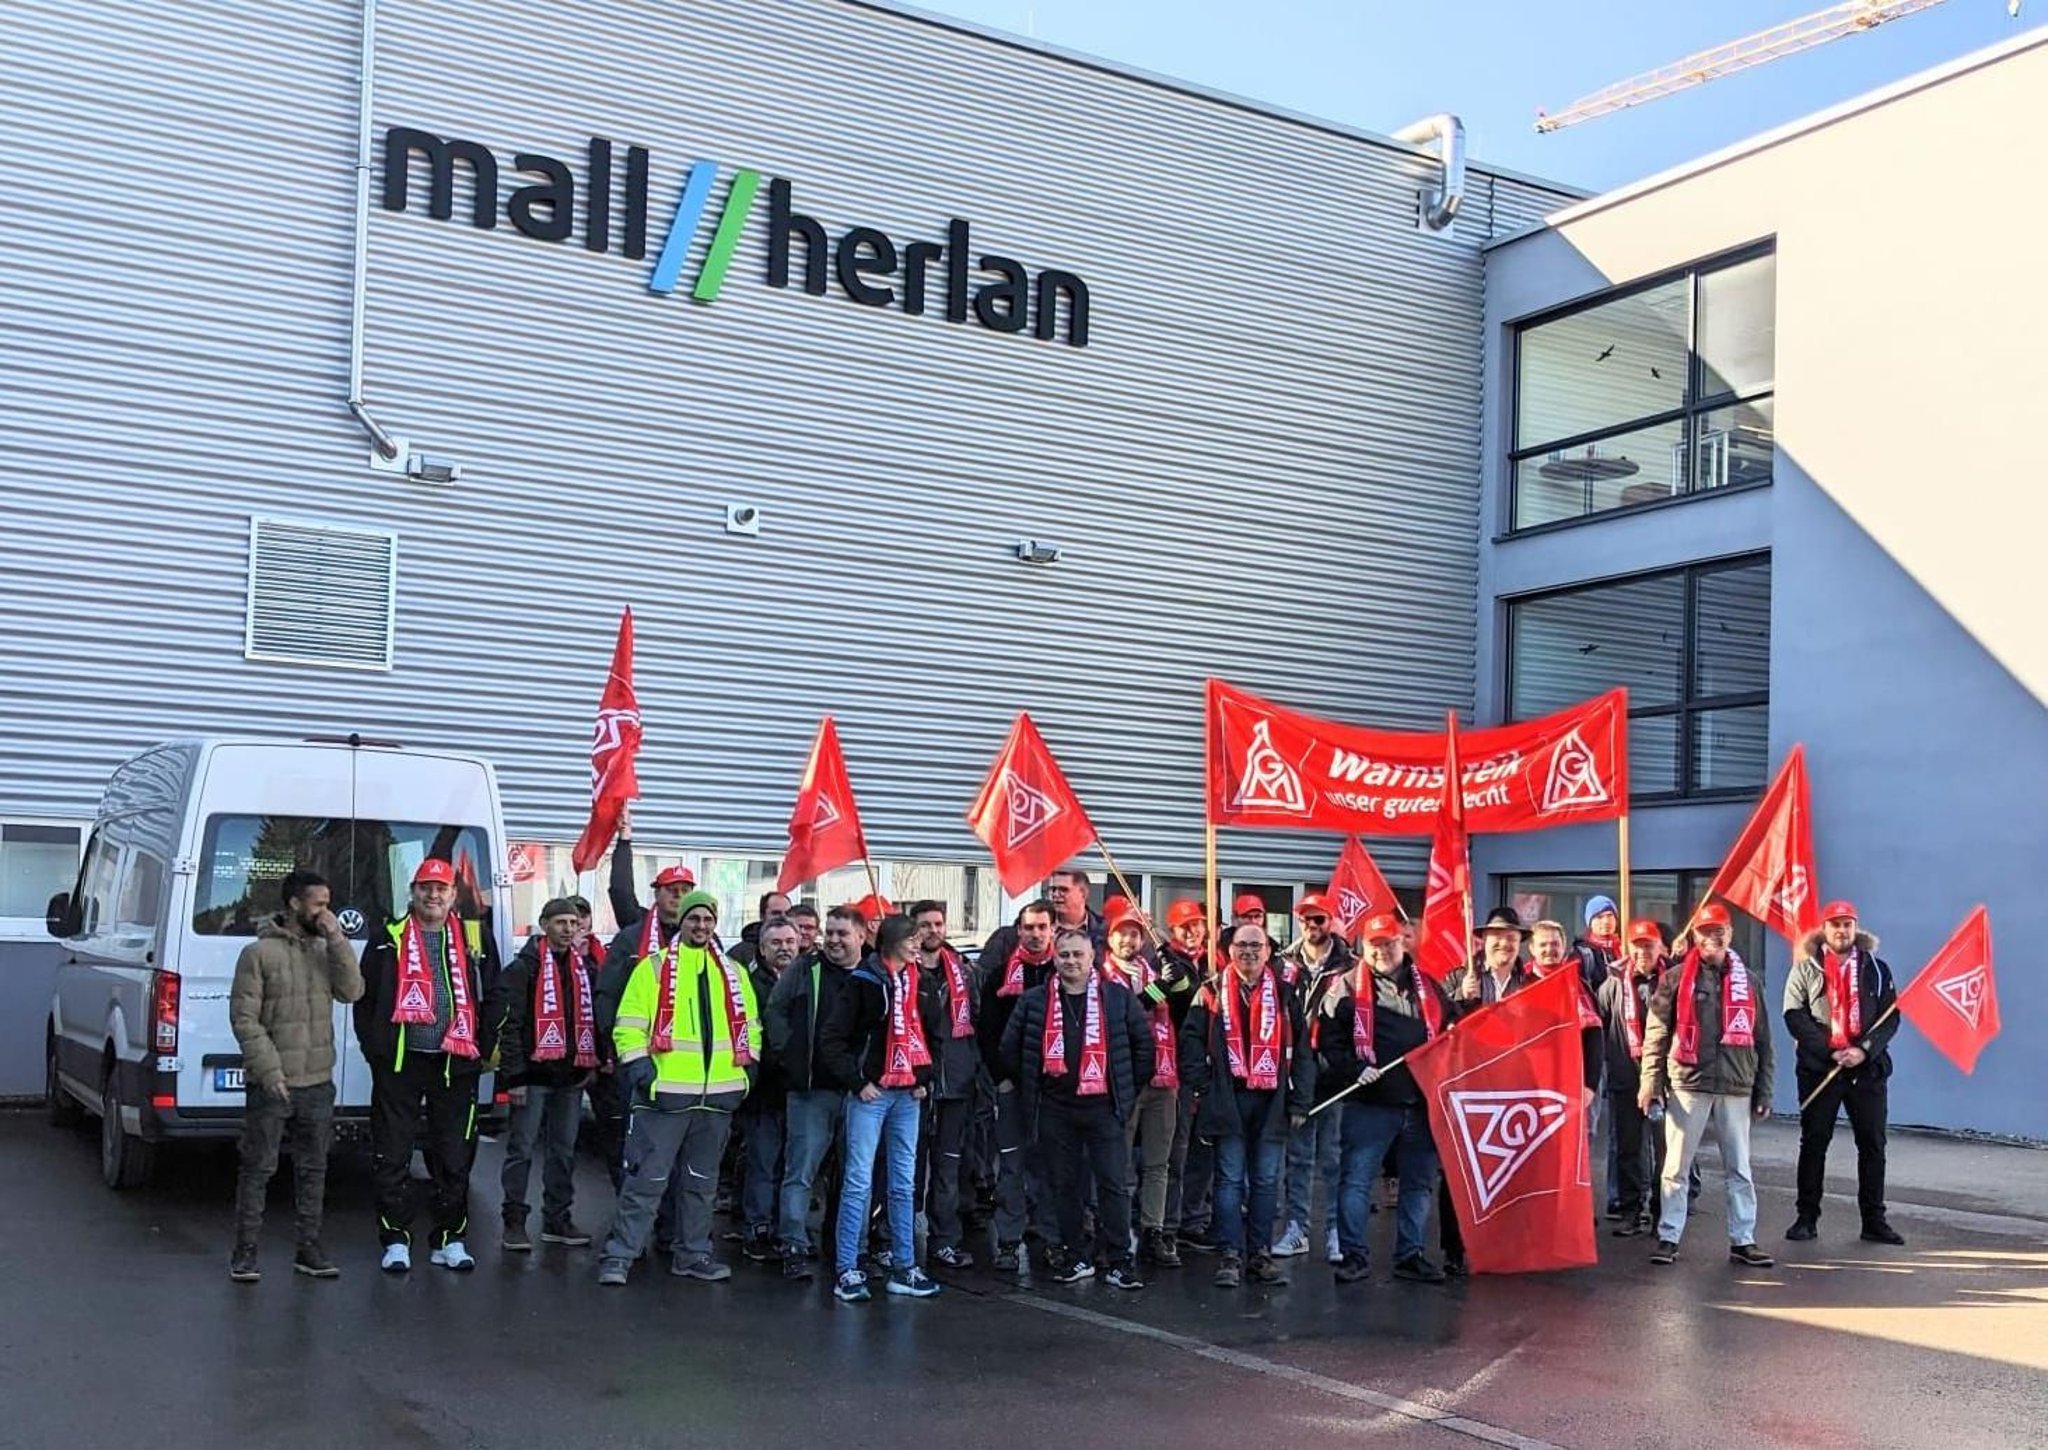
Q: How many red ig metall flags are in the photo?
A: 8